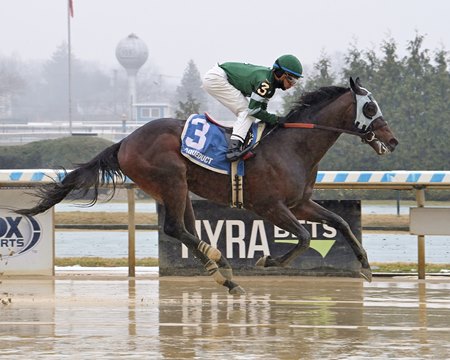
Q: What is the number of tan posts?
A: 2